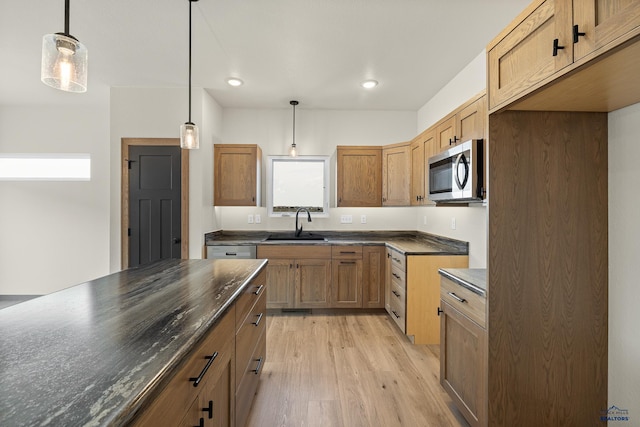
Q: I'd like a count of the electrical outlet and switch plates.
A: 6